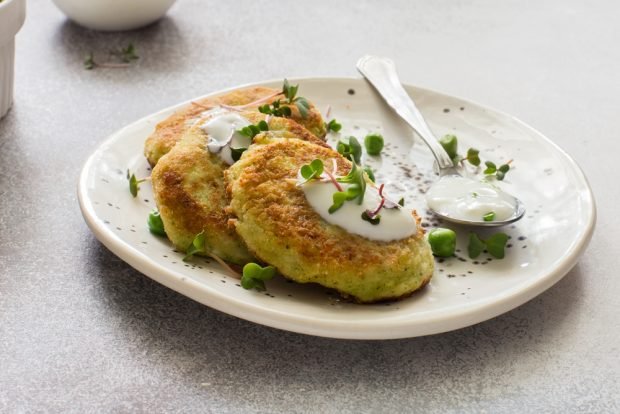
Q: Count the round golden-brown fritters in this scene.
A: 3